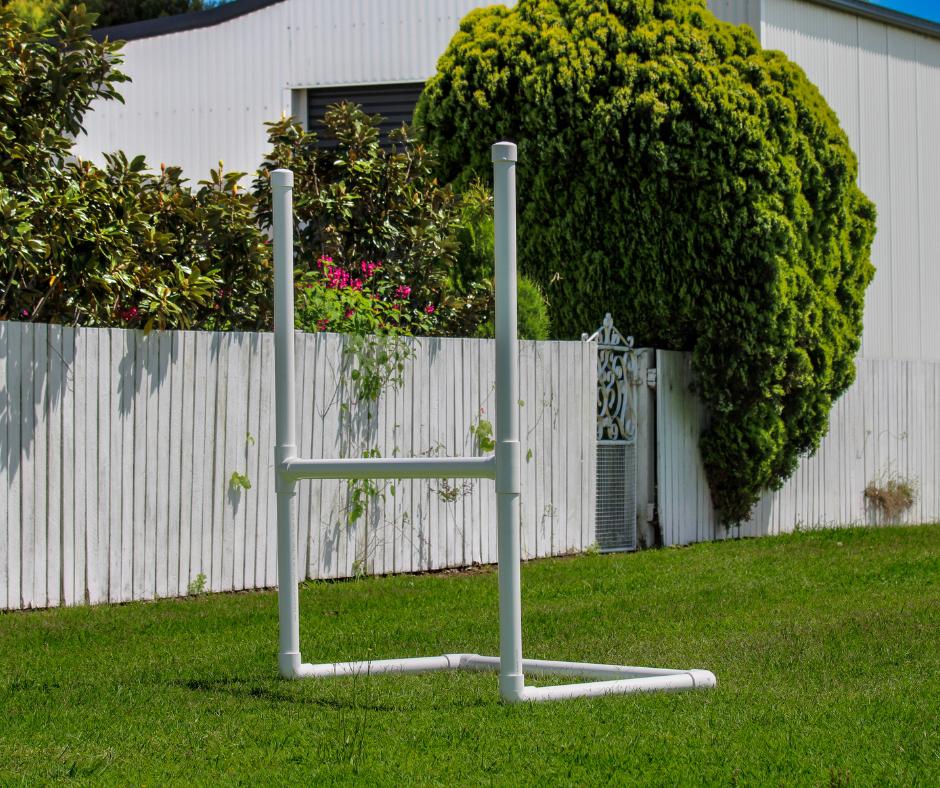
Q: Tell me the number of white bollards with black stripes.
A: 0